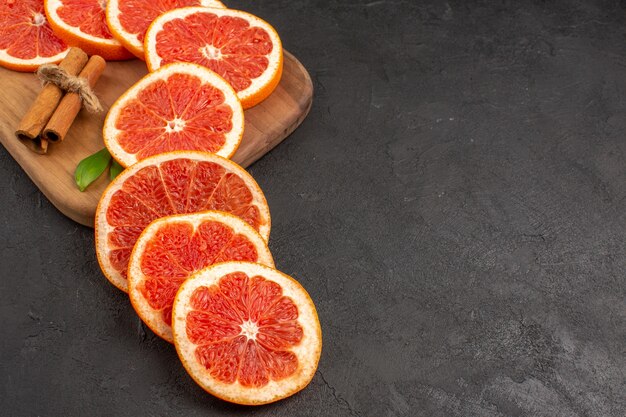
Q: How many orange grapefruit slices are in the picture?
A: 8